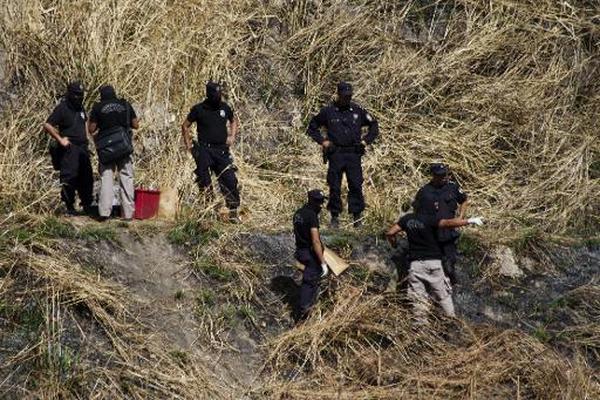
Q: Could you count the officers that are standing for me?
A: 7